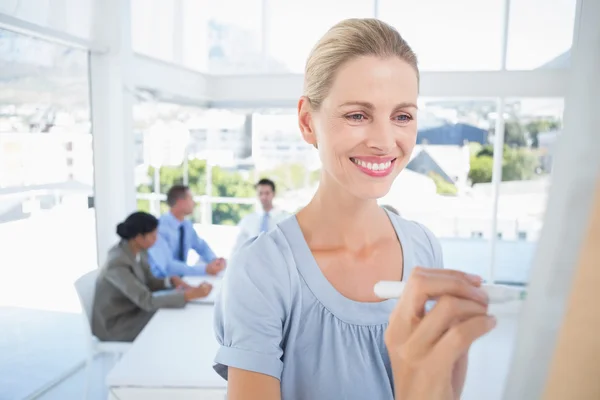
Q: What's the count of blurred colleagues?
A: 3